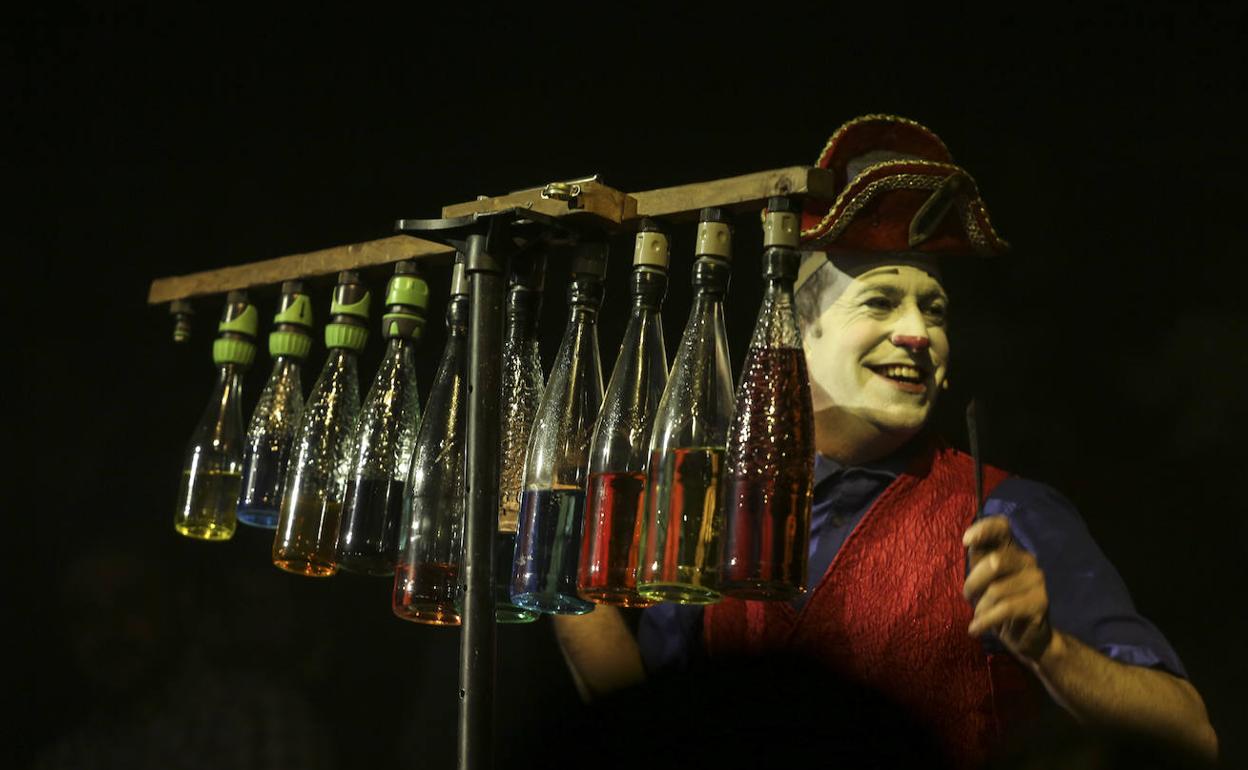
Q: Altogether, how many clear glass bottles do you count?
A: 10